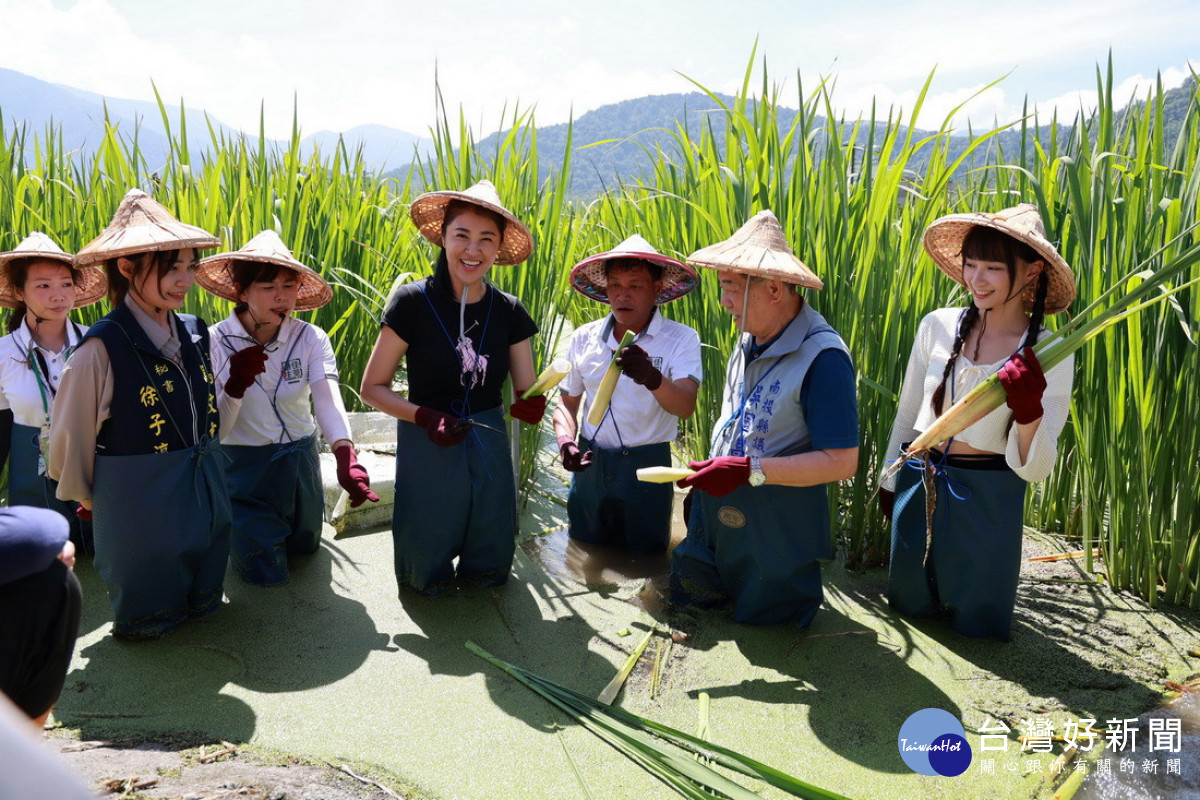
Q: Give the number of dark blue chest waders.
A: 7